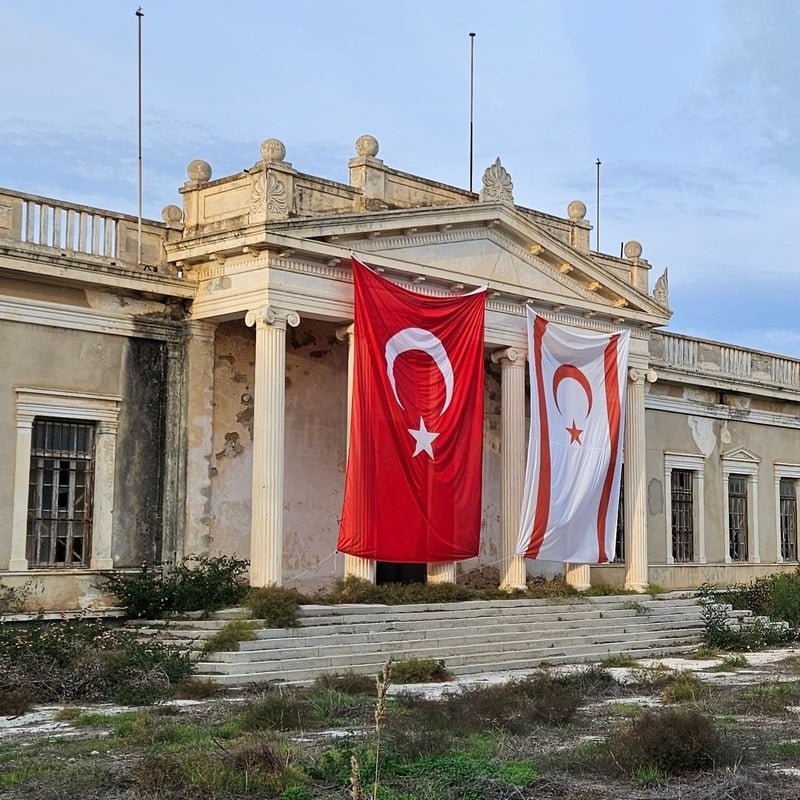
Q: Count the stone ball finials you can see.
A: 6